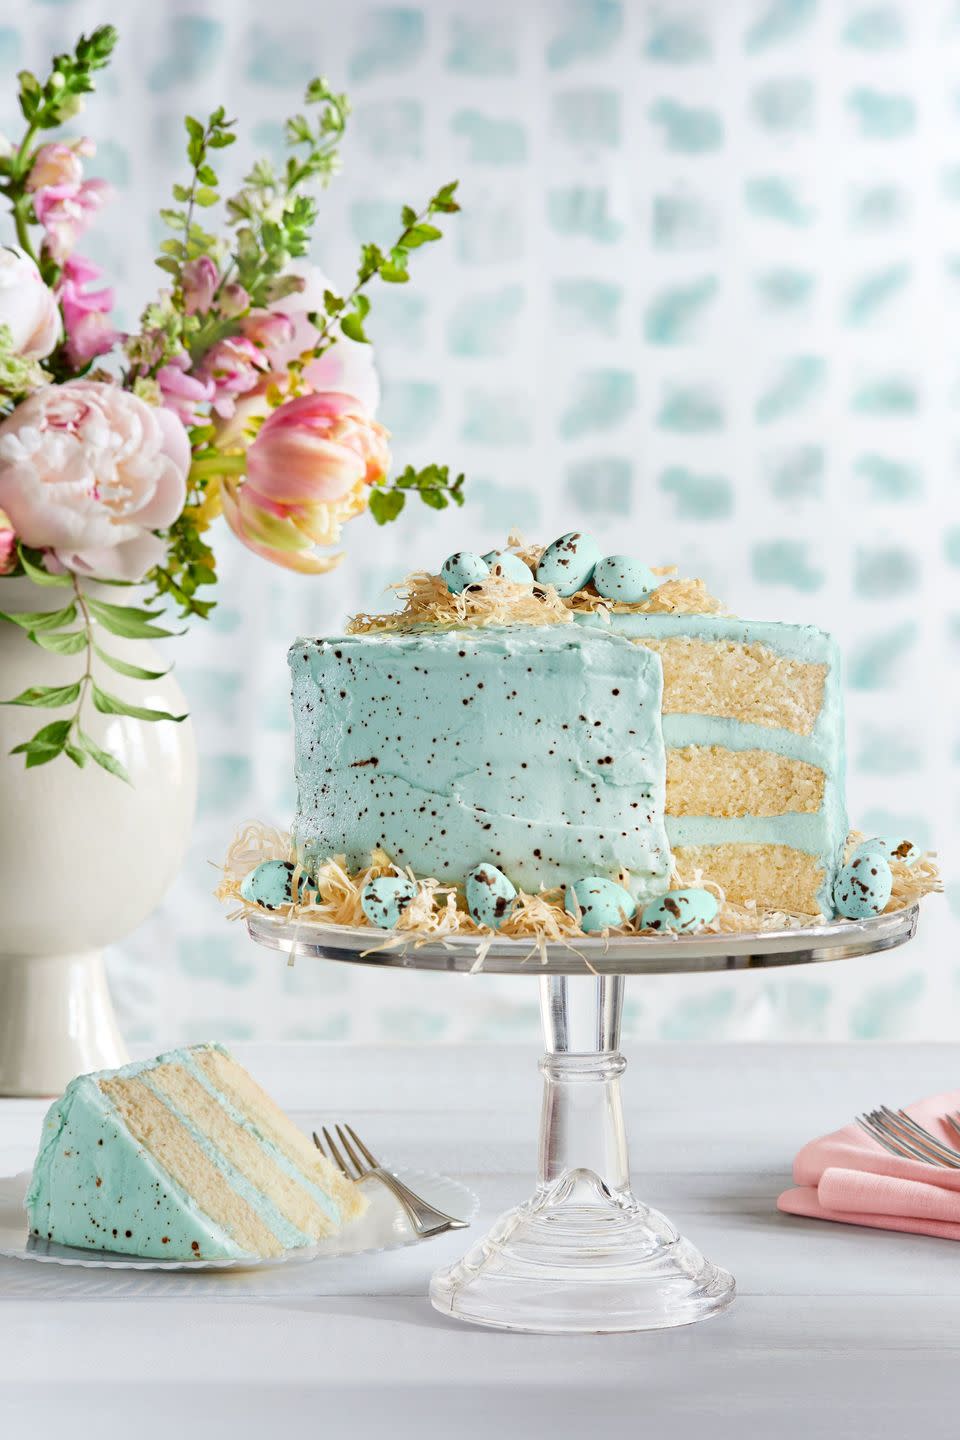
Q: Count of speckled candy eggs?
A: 11